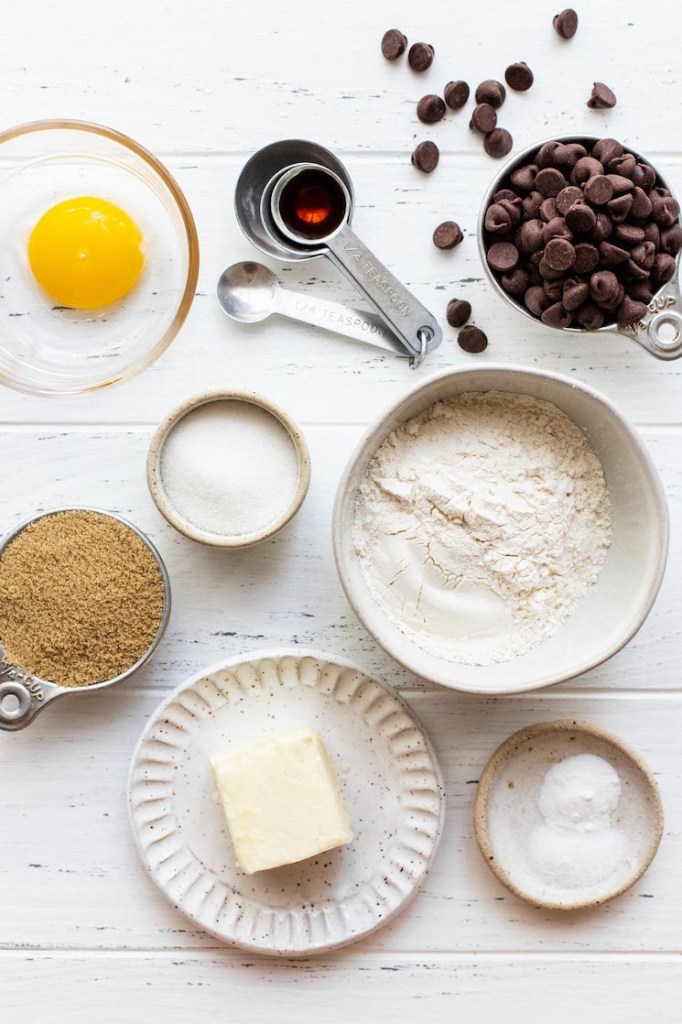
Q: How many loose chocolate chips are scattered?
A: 14